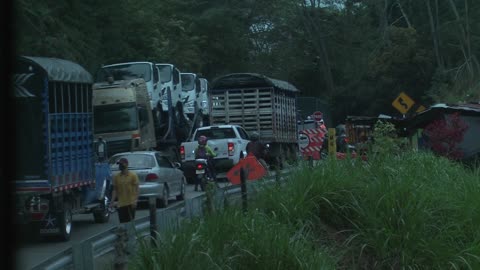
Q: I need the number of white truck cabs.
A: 4